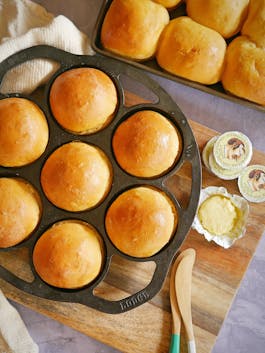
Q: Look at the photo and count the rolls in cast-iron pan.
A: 7